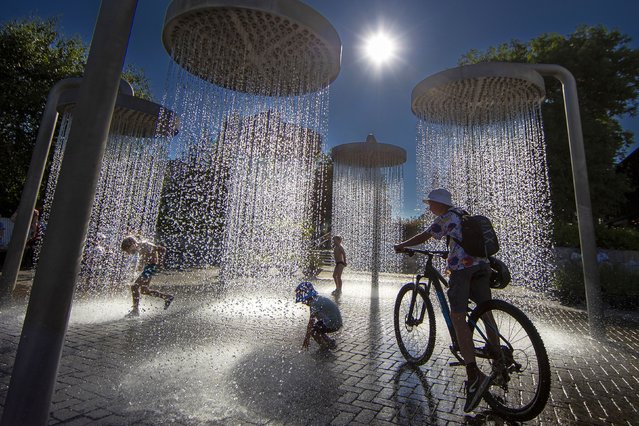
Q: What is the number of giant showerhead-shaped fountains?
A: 4